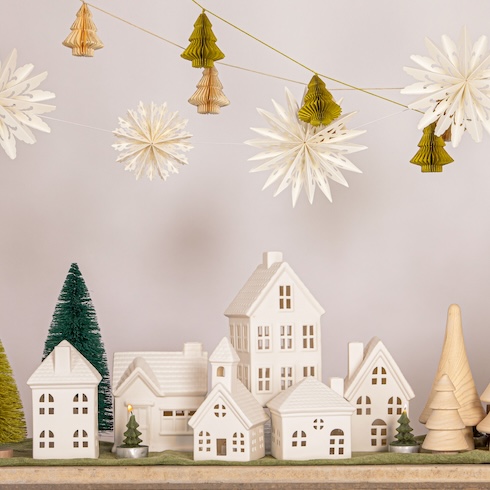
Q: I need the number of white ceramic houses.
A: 6